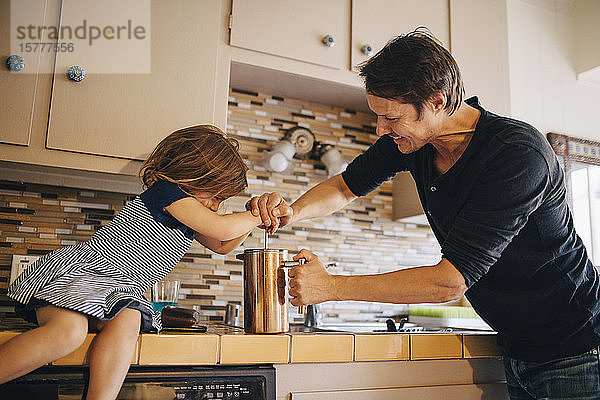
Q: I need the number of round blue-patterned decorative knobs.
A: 2